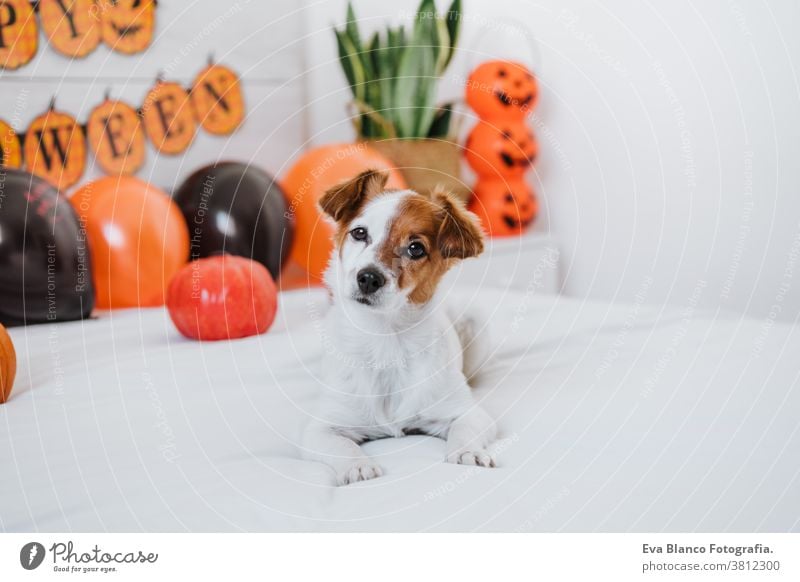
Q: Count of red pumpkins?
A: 1